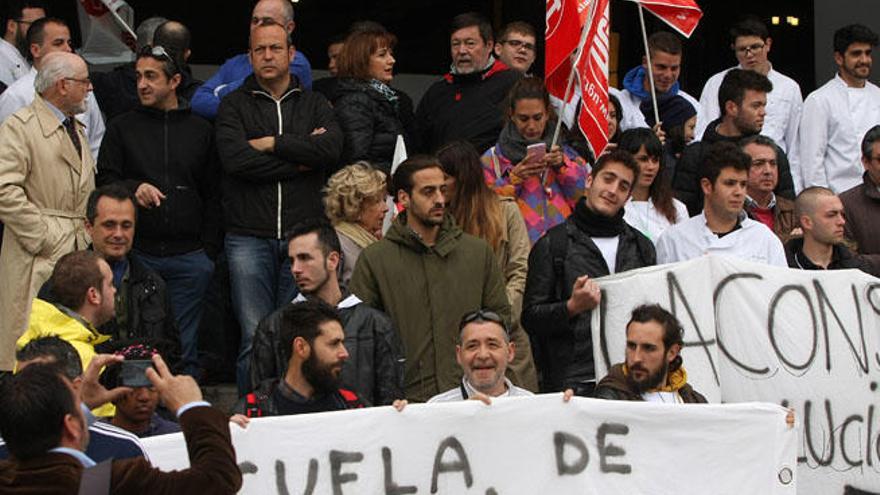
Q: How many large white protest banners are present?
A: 2